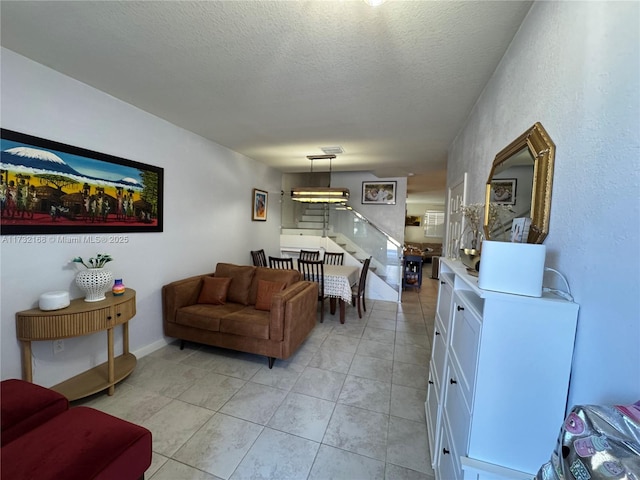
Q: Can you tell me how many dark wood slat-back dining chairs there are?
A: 6